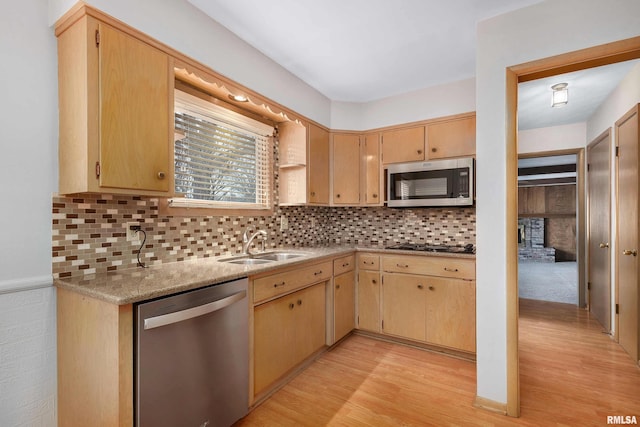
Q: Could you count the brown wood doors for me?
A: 2